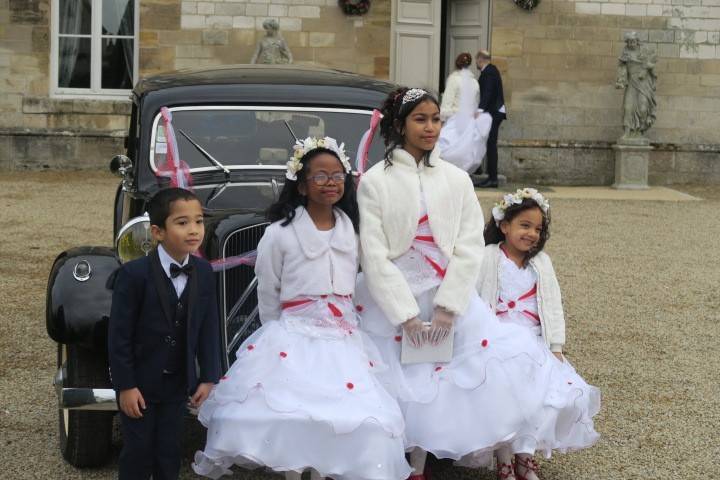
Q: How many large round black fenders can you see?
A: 1